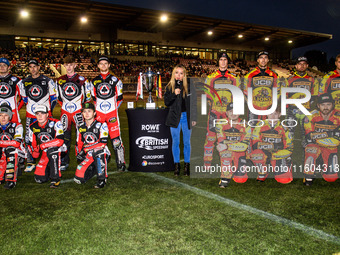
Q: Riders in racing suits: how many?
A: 14